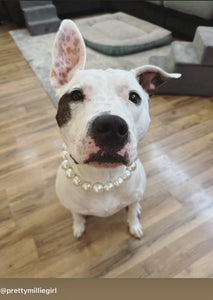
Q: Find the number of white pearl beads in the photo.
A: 11